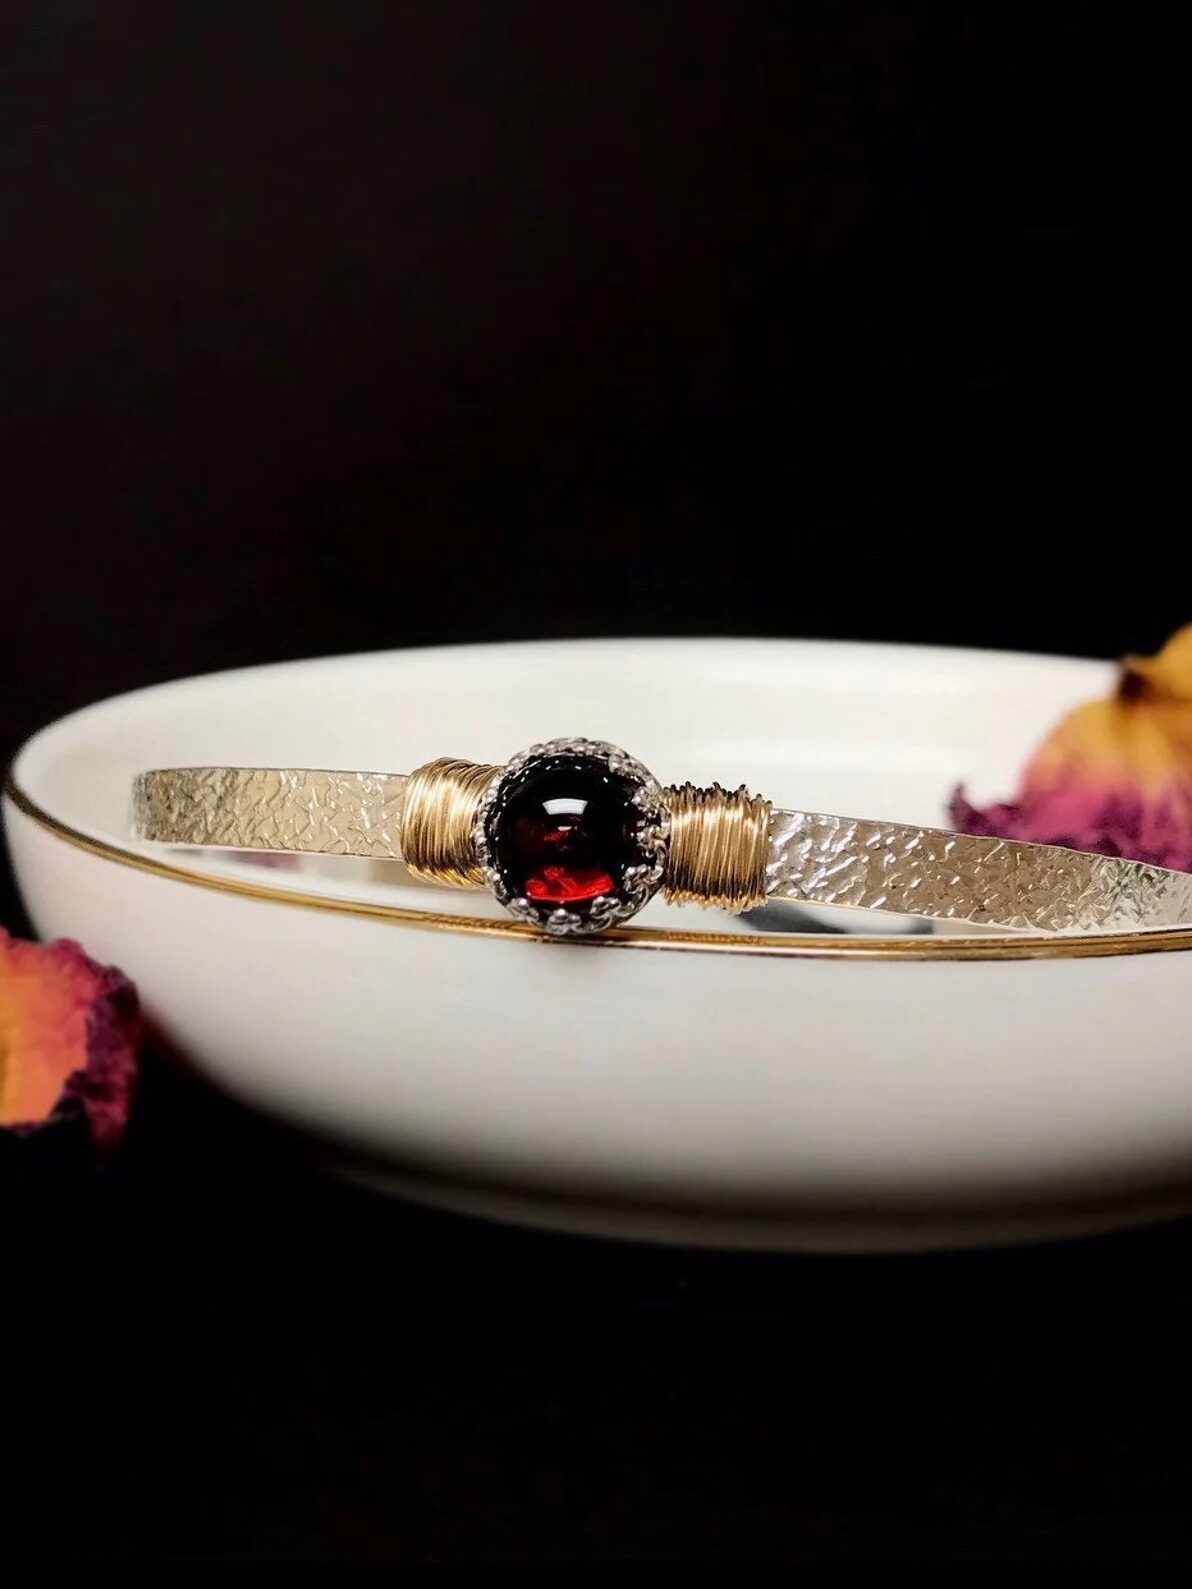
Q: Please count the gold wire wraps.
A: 2